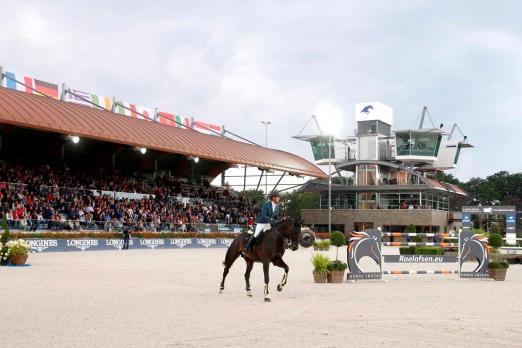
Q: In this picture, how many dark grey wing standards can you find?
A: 2